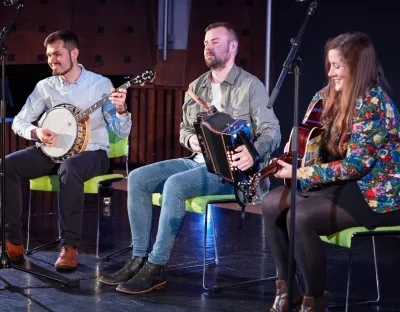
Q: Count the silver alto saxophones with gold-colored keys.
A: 0